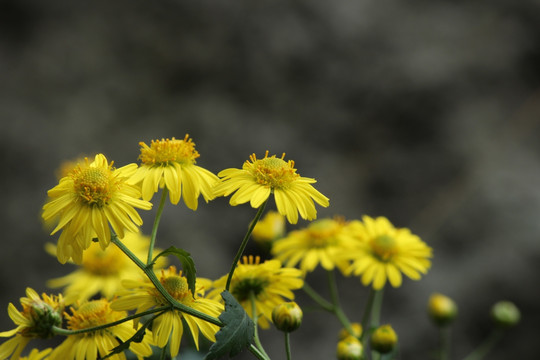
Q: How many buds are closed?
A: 6